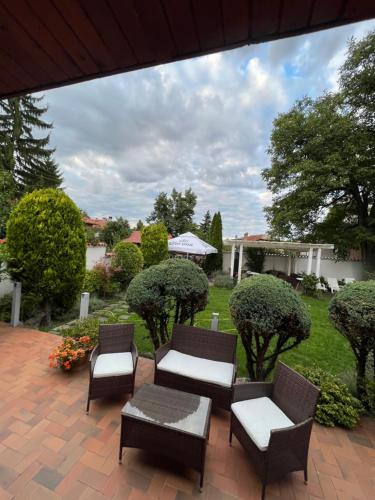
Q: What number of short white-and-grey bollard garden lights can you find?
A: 3